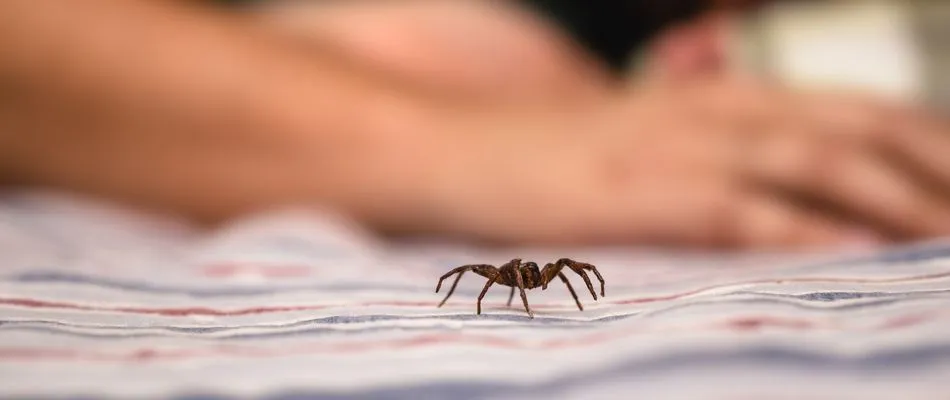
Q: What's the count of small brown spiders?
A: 1